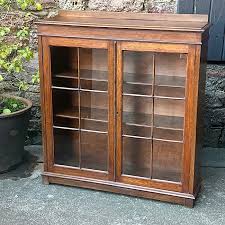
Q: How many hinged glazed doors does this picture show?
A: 2